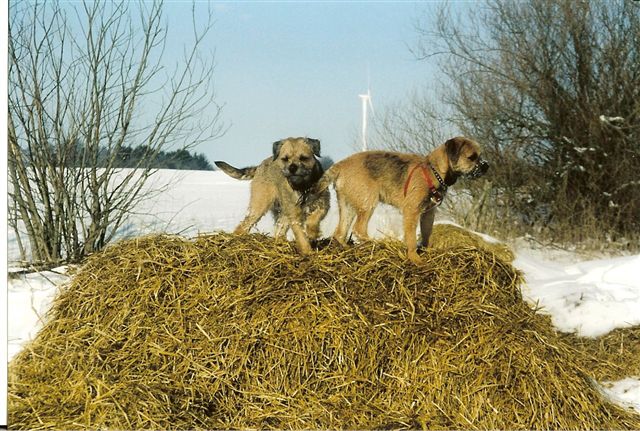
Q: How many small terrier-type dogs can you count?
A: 2